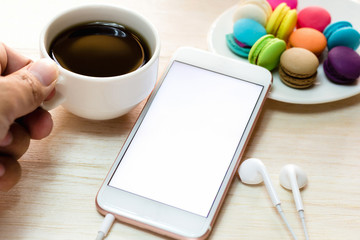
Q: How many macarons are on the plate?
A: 10